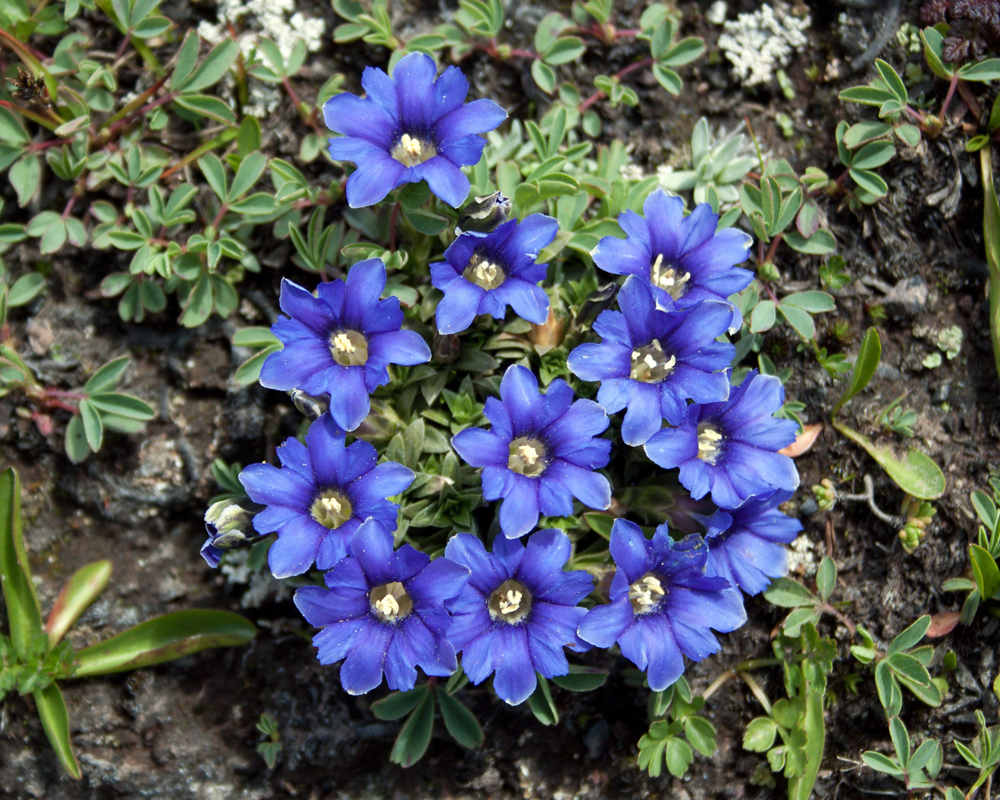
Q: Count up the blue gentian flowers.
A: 12